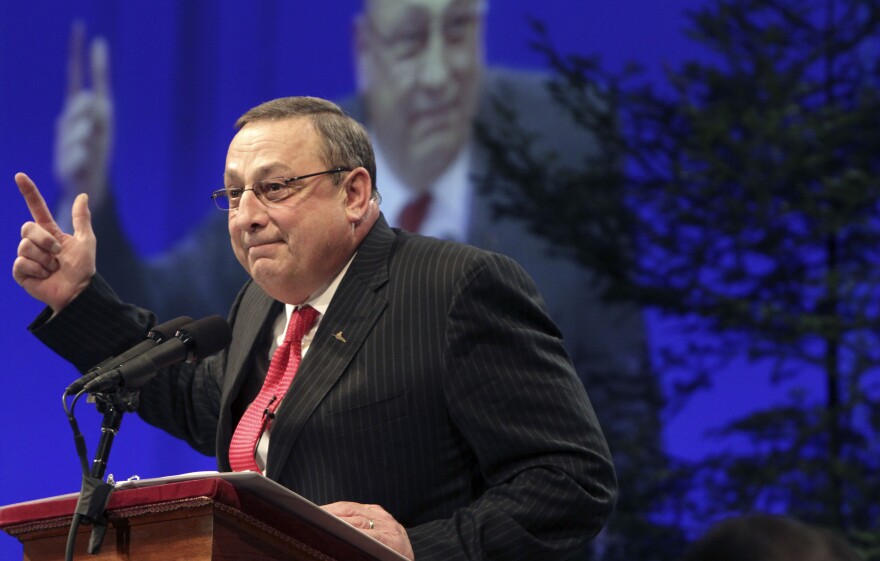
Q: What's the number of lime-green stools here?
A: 0